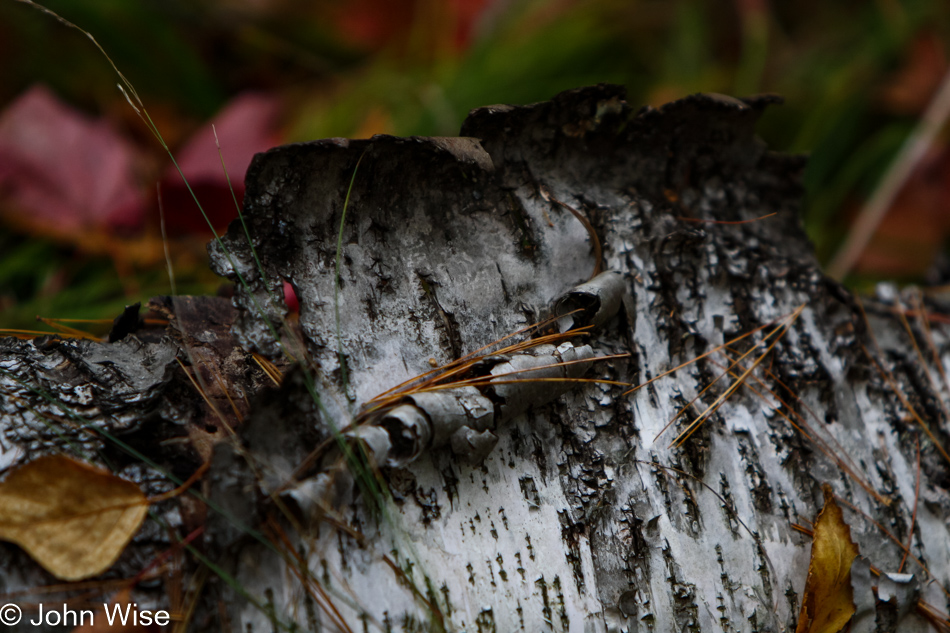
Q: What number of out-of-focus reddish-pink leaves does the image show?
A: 2